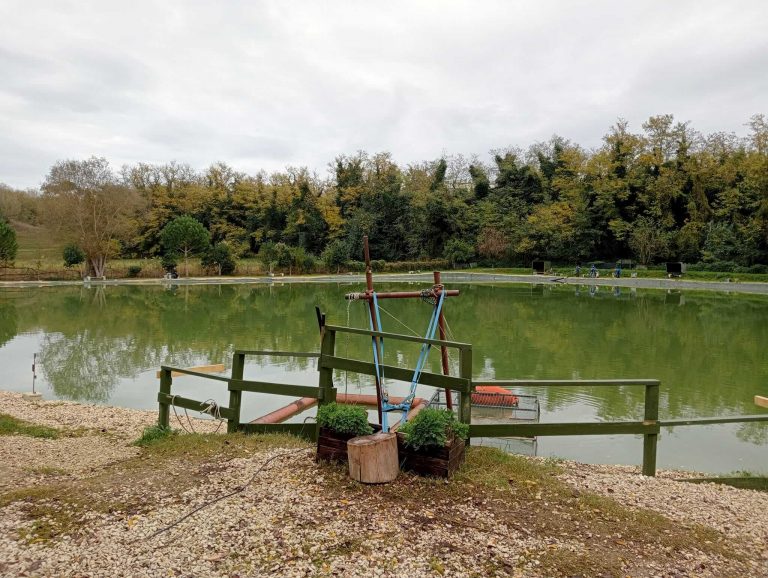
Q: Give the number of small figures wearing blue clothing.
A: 3